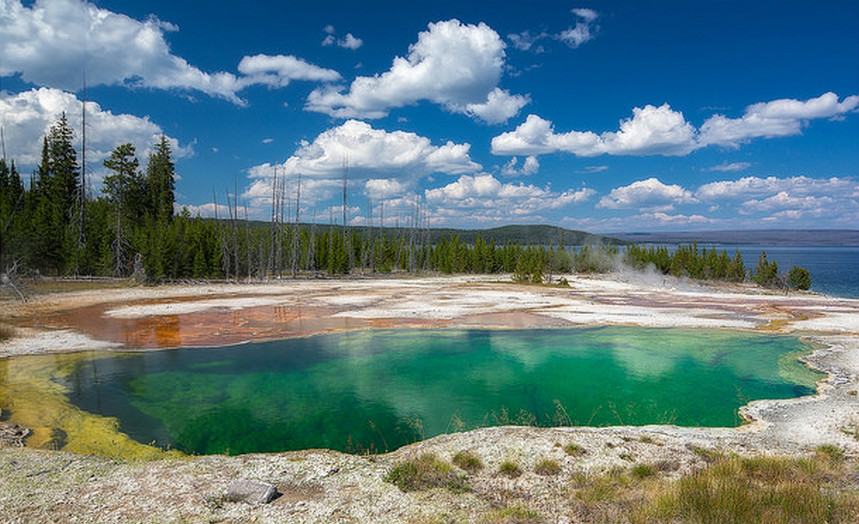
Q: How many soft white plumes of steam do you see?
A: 1